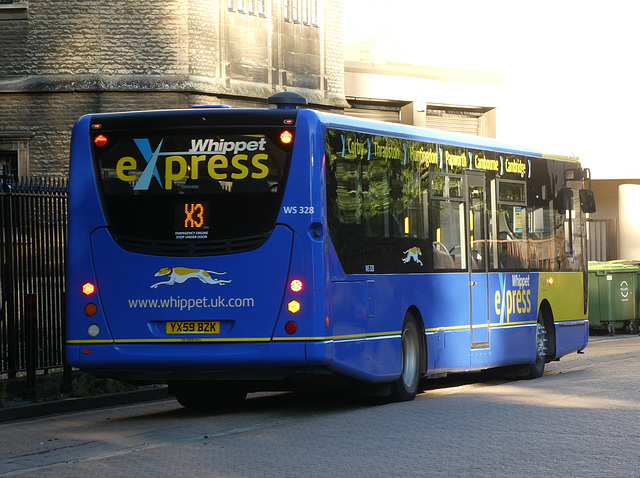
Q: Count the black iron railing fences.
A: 1